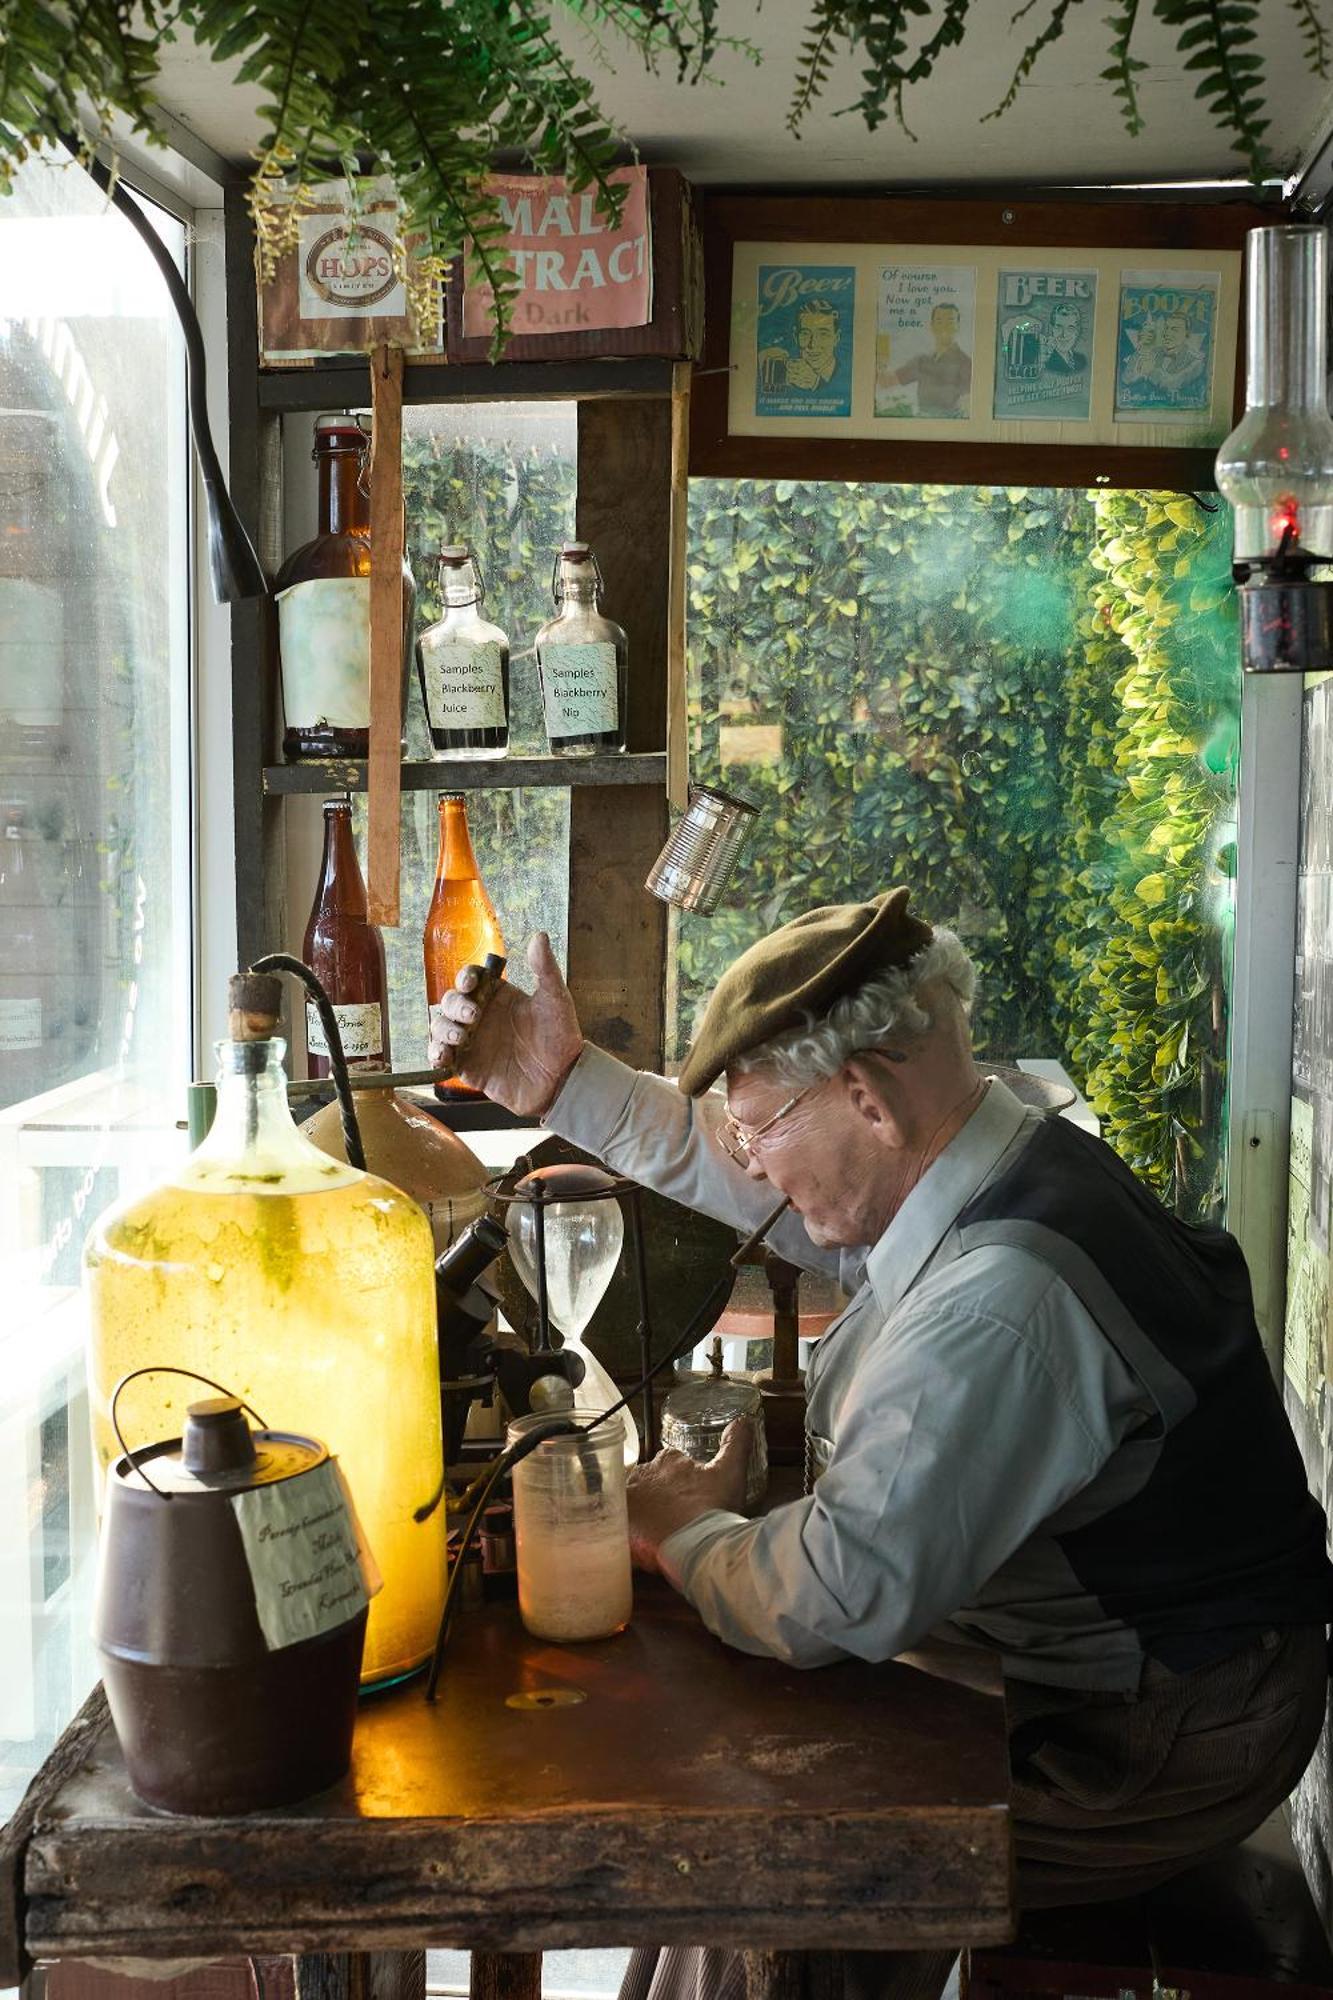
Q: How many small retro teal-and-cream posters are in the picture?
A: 4